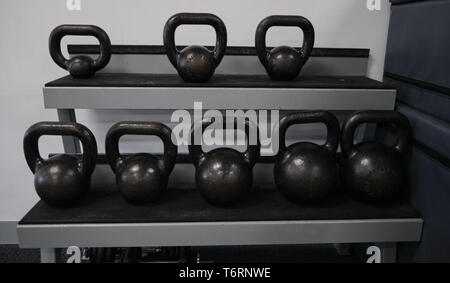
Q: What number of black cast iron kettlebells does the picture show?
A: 8